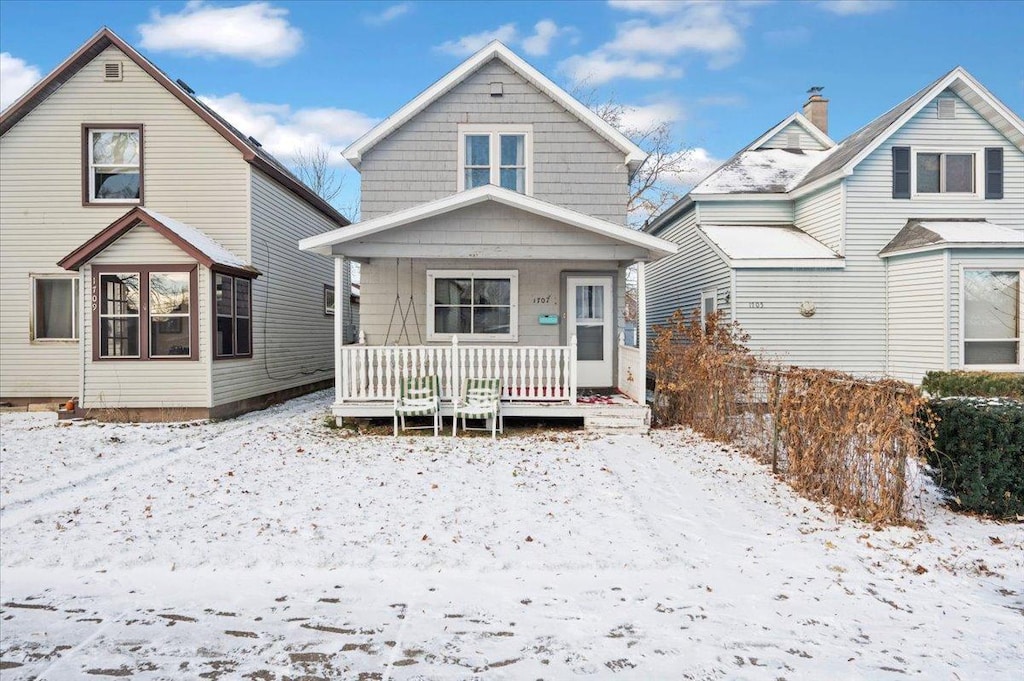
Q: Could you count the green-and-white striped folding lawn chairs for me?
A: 2